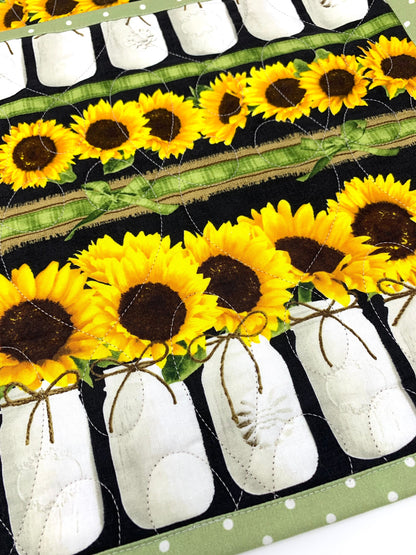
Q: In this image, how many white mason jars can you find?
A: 11